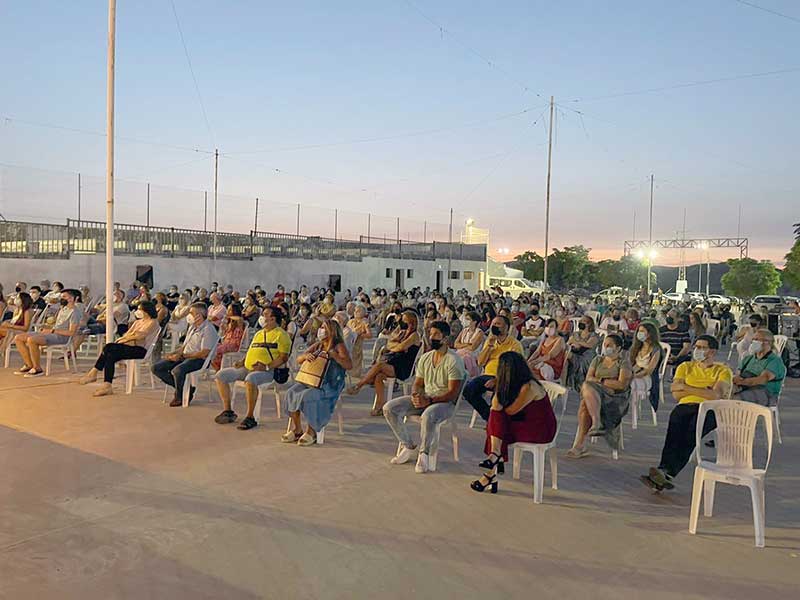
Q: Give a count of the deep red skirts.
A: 1